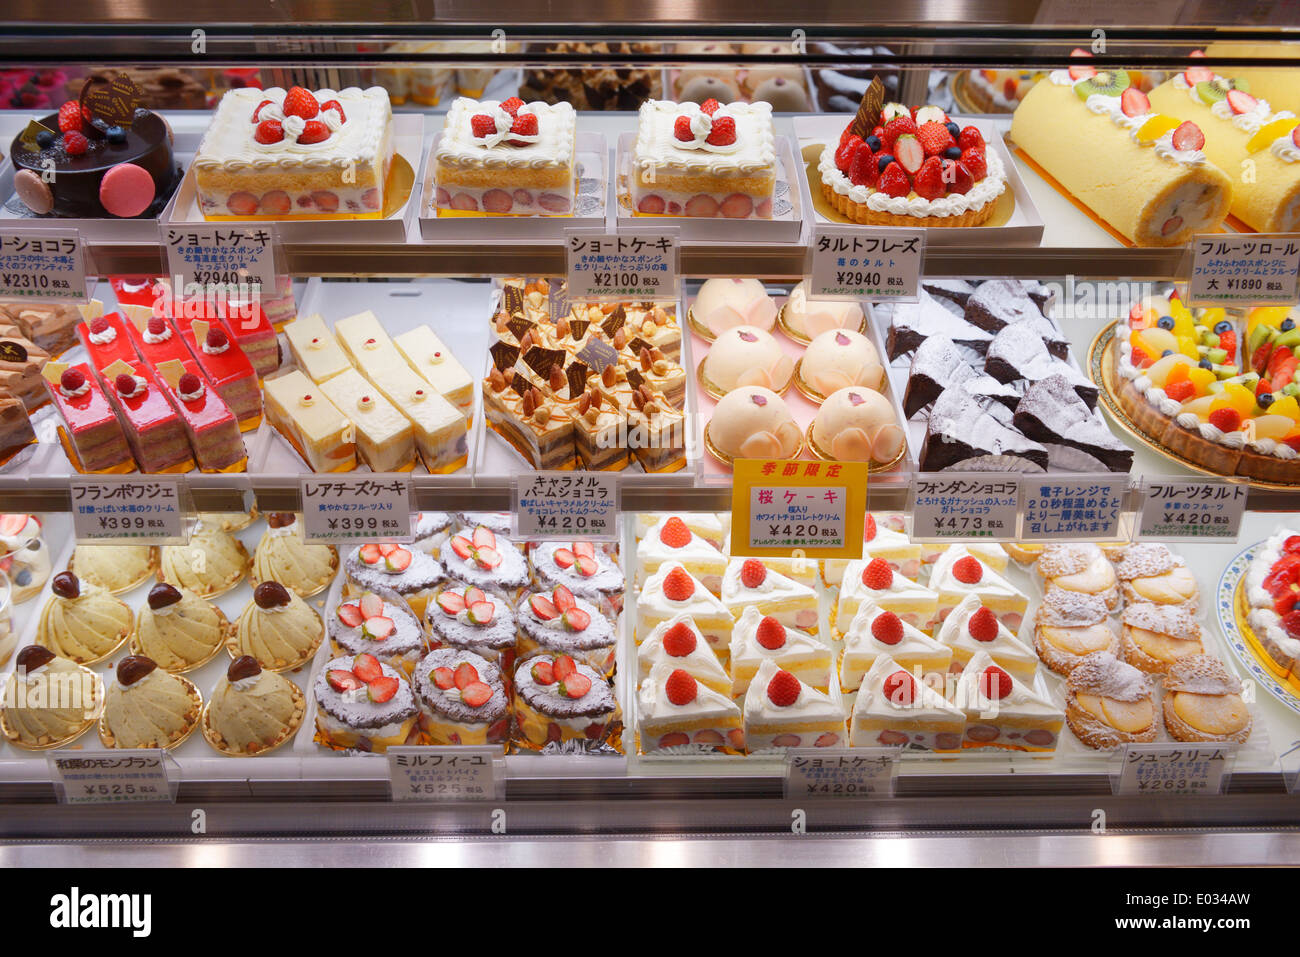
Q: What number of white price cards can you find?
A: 14